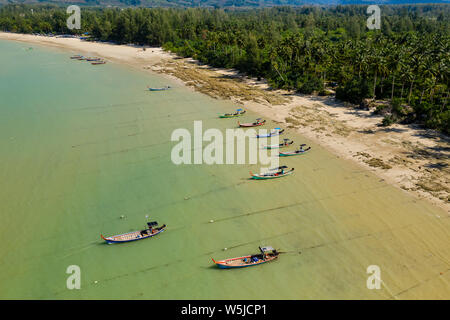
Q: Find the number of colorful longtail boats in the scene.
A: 13